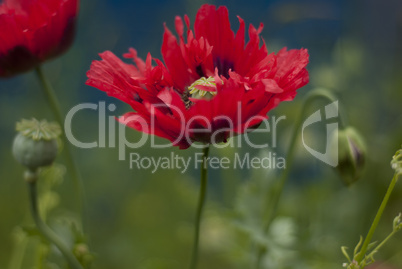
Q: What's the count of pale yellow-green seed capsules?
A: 2